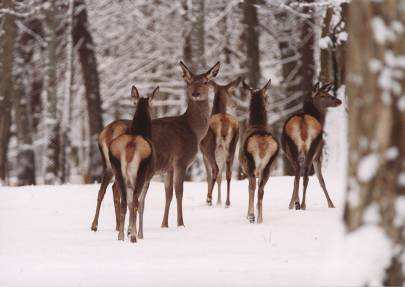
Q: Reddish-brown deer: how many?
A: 5